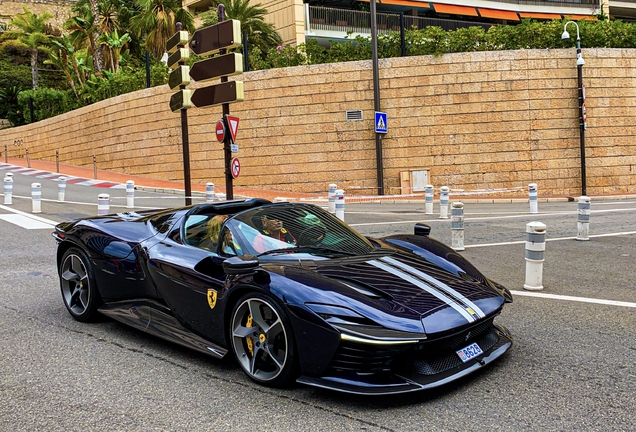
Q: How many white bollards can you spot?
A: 15